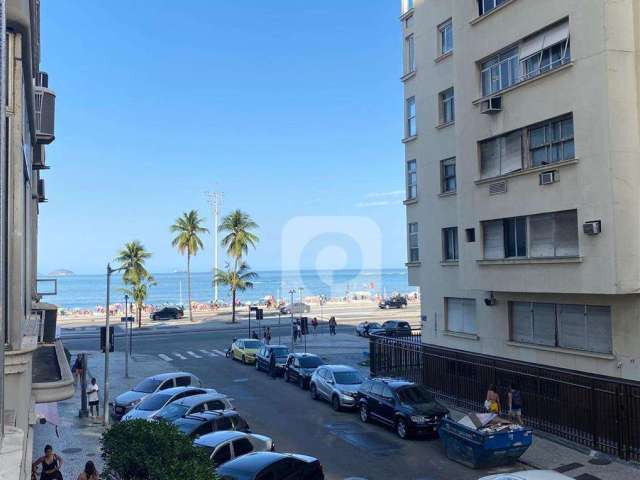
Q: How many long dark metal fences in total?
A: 1